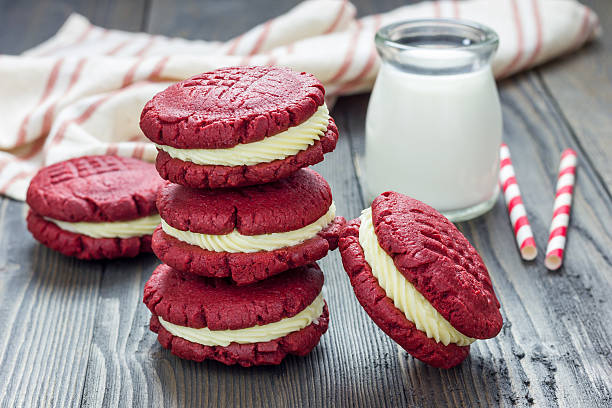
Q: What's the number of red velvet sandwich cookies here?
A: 5